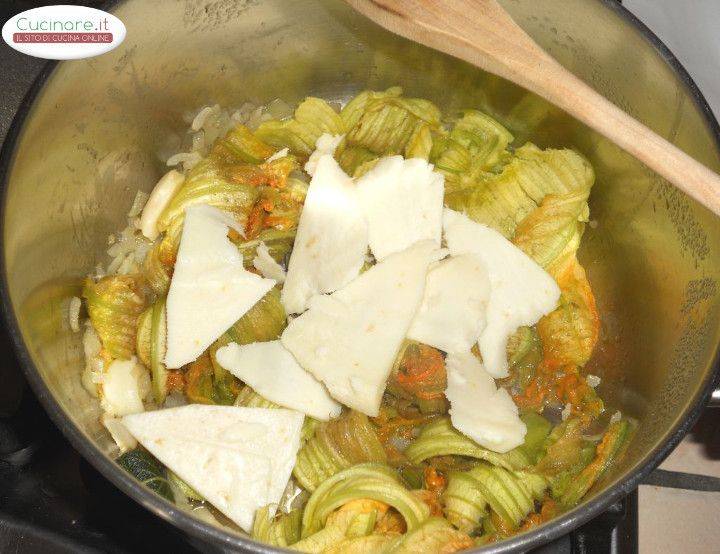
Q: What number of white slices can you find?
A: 9